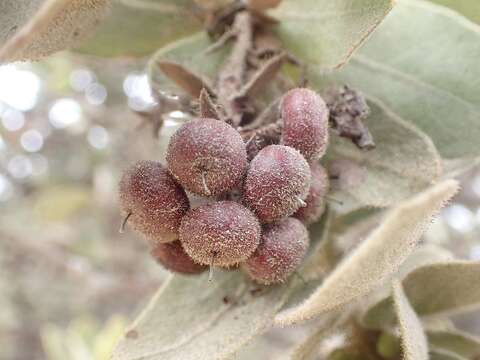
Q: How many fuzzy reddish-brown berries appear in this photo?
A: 8